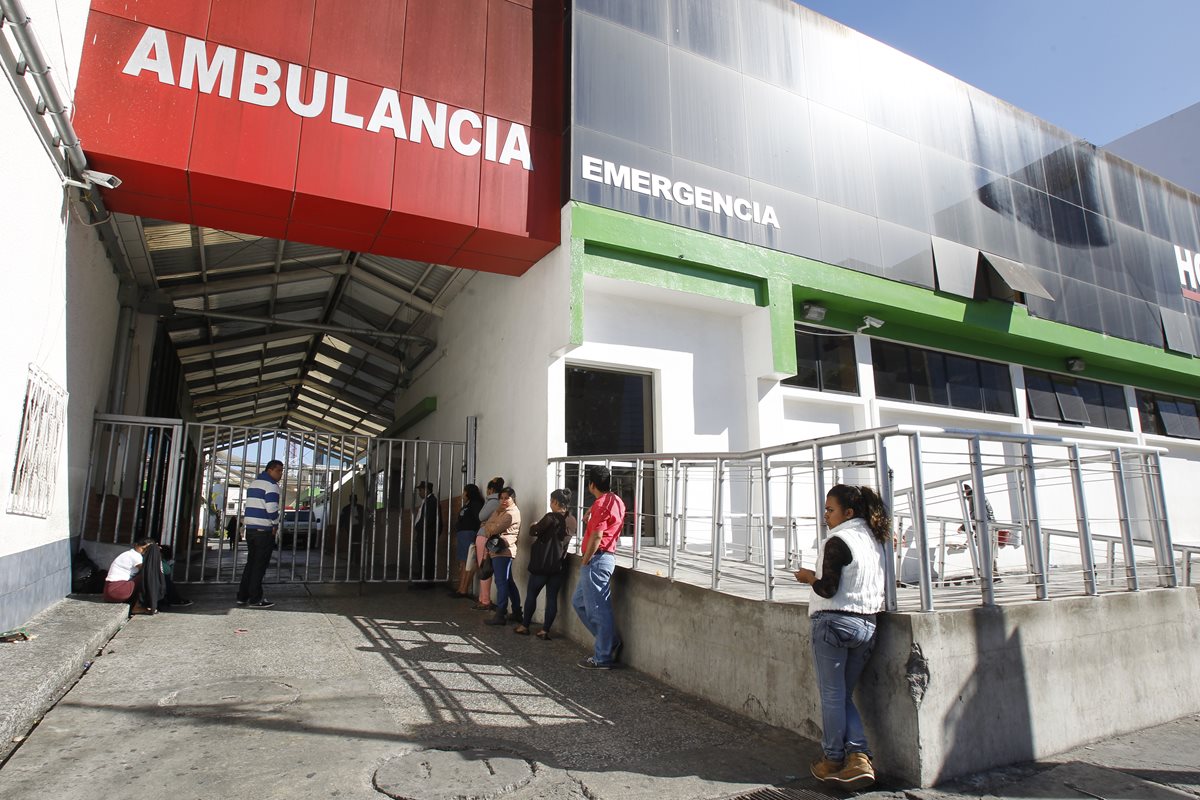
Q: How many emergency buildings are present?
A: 1